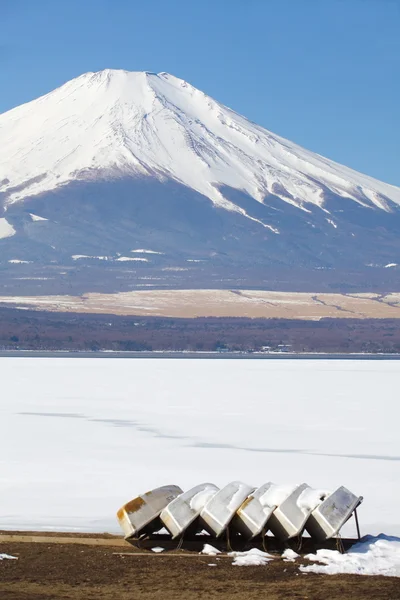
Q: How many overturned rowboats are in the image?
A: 6